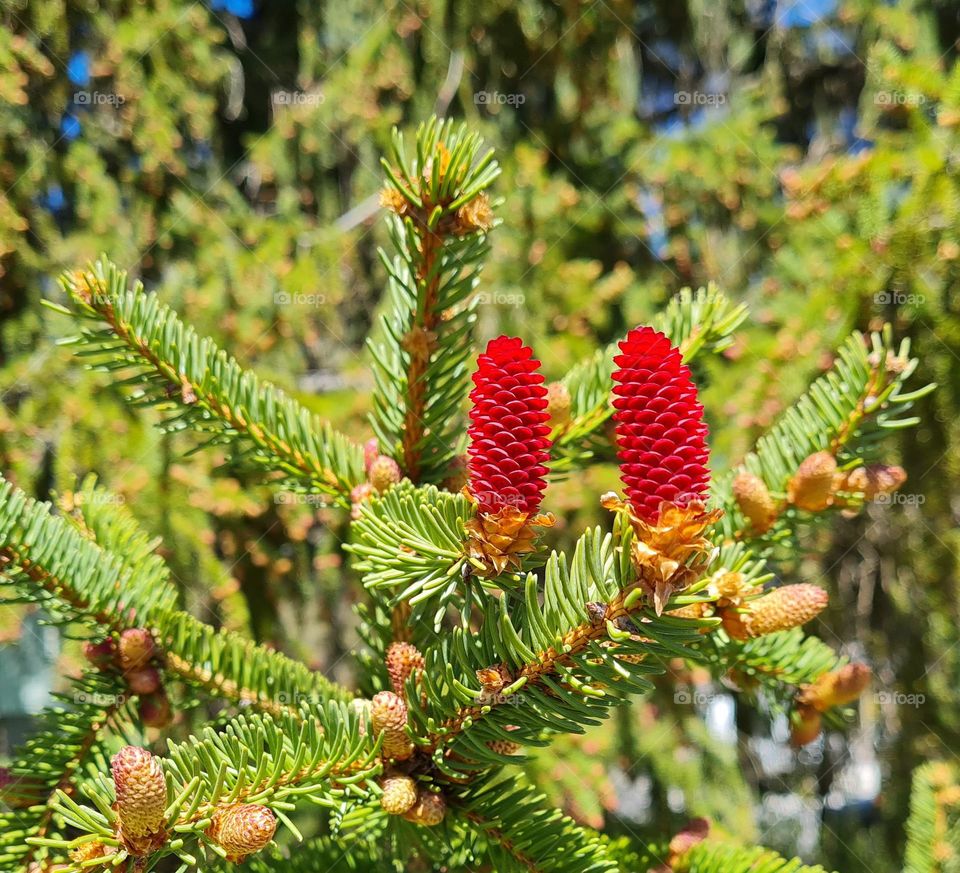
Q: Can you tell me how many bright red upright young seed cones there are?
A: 2